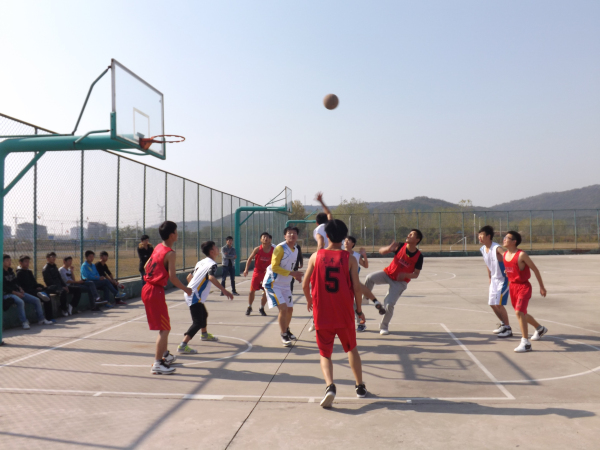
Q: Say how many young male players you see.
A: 10